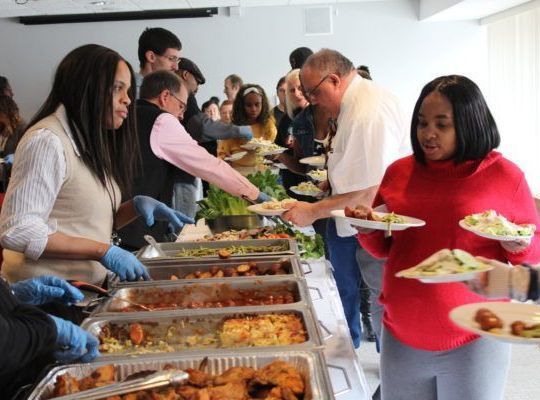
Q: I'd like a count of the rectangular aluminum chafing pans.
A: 5